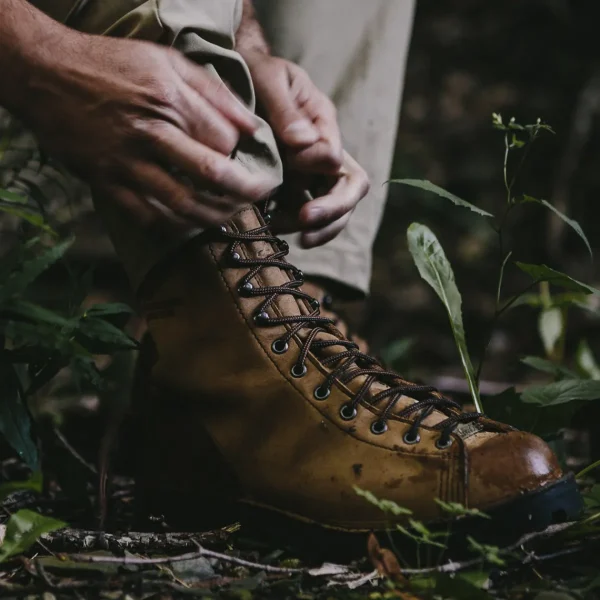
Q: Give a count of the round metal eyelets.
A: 7